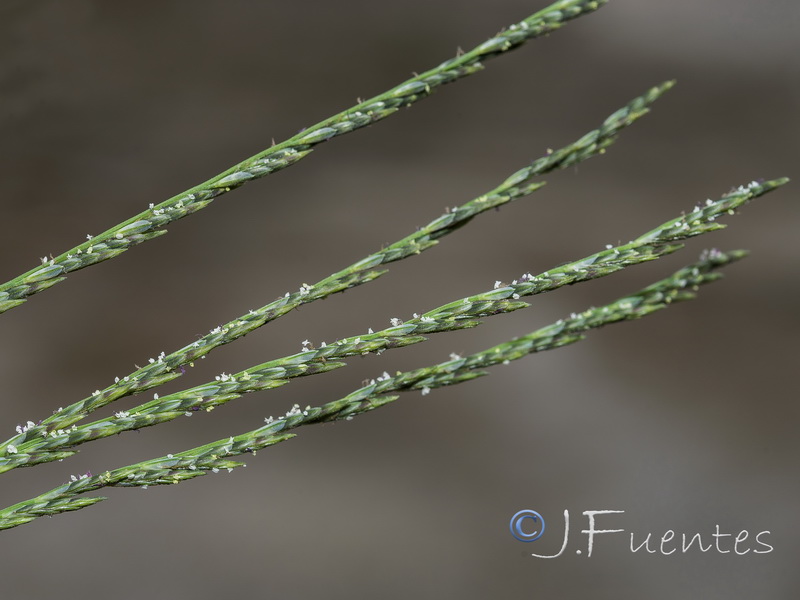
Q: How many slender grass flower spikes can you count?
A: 4